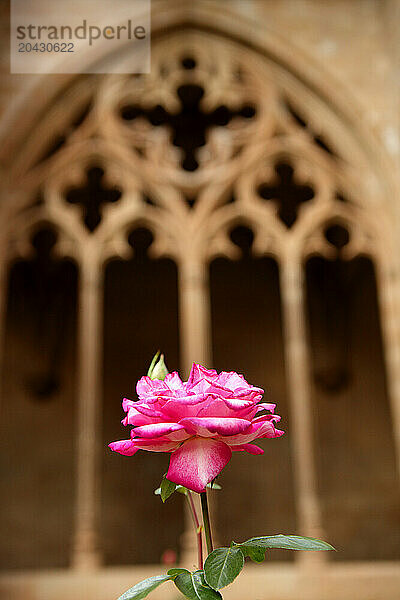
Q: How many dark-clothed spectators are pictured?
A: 0